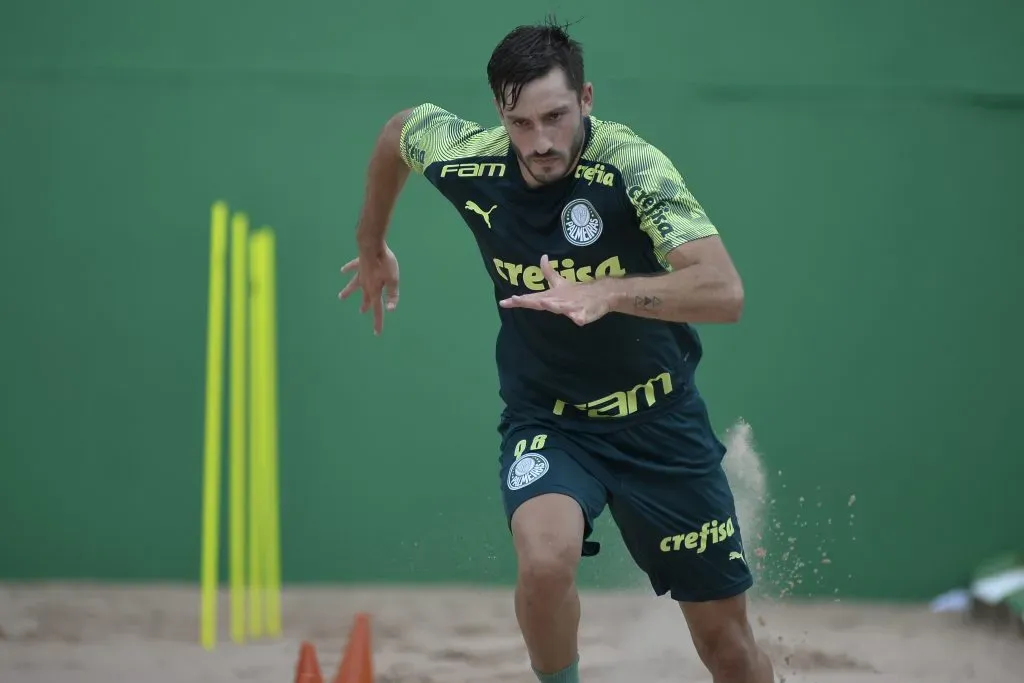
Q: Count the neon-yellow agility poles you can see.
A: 4